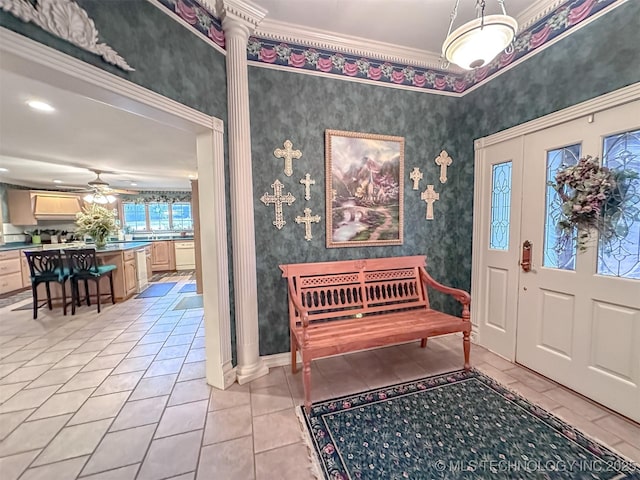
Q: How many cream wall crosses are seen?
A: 7